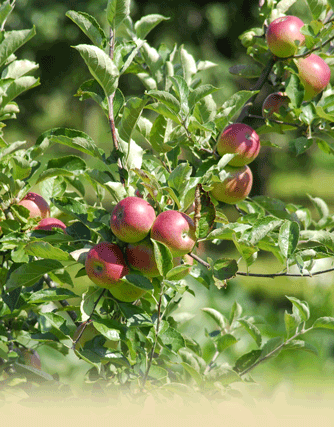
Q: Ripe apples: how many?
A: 11